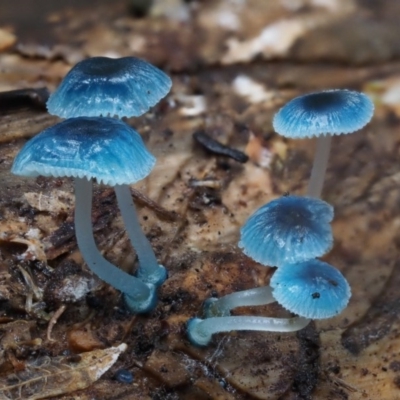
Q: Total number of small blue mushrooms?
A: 5